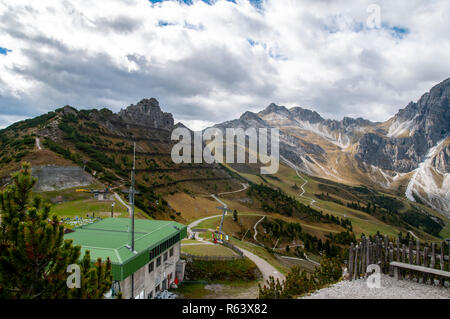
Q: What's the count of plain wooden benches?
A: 1